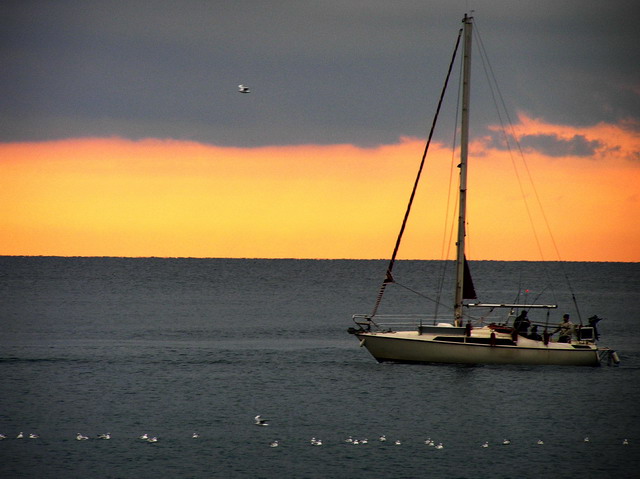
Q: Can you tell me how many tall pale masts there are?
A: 1